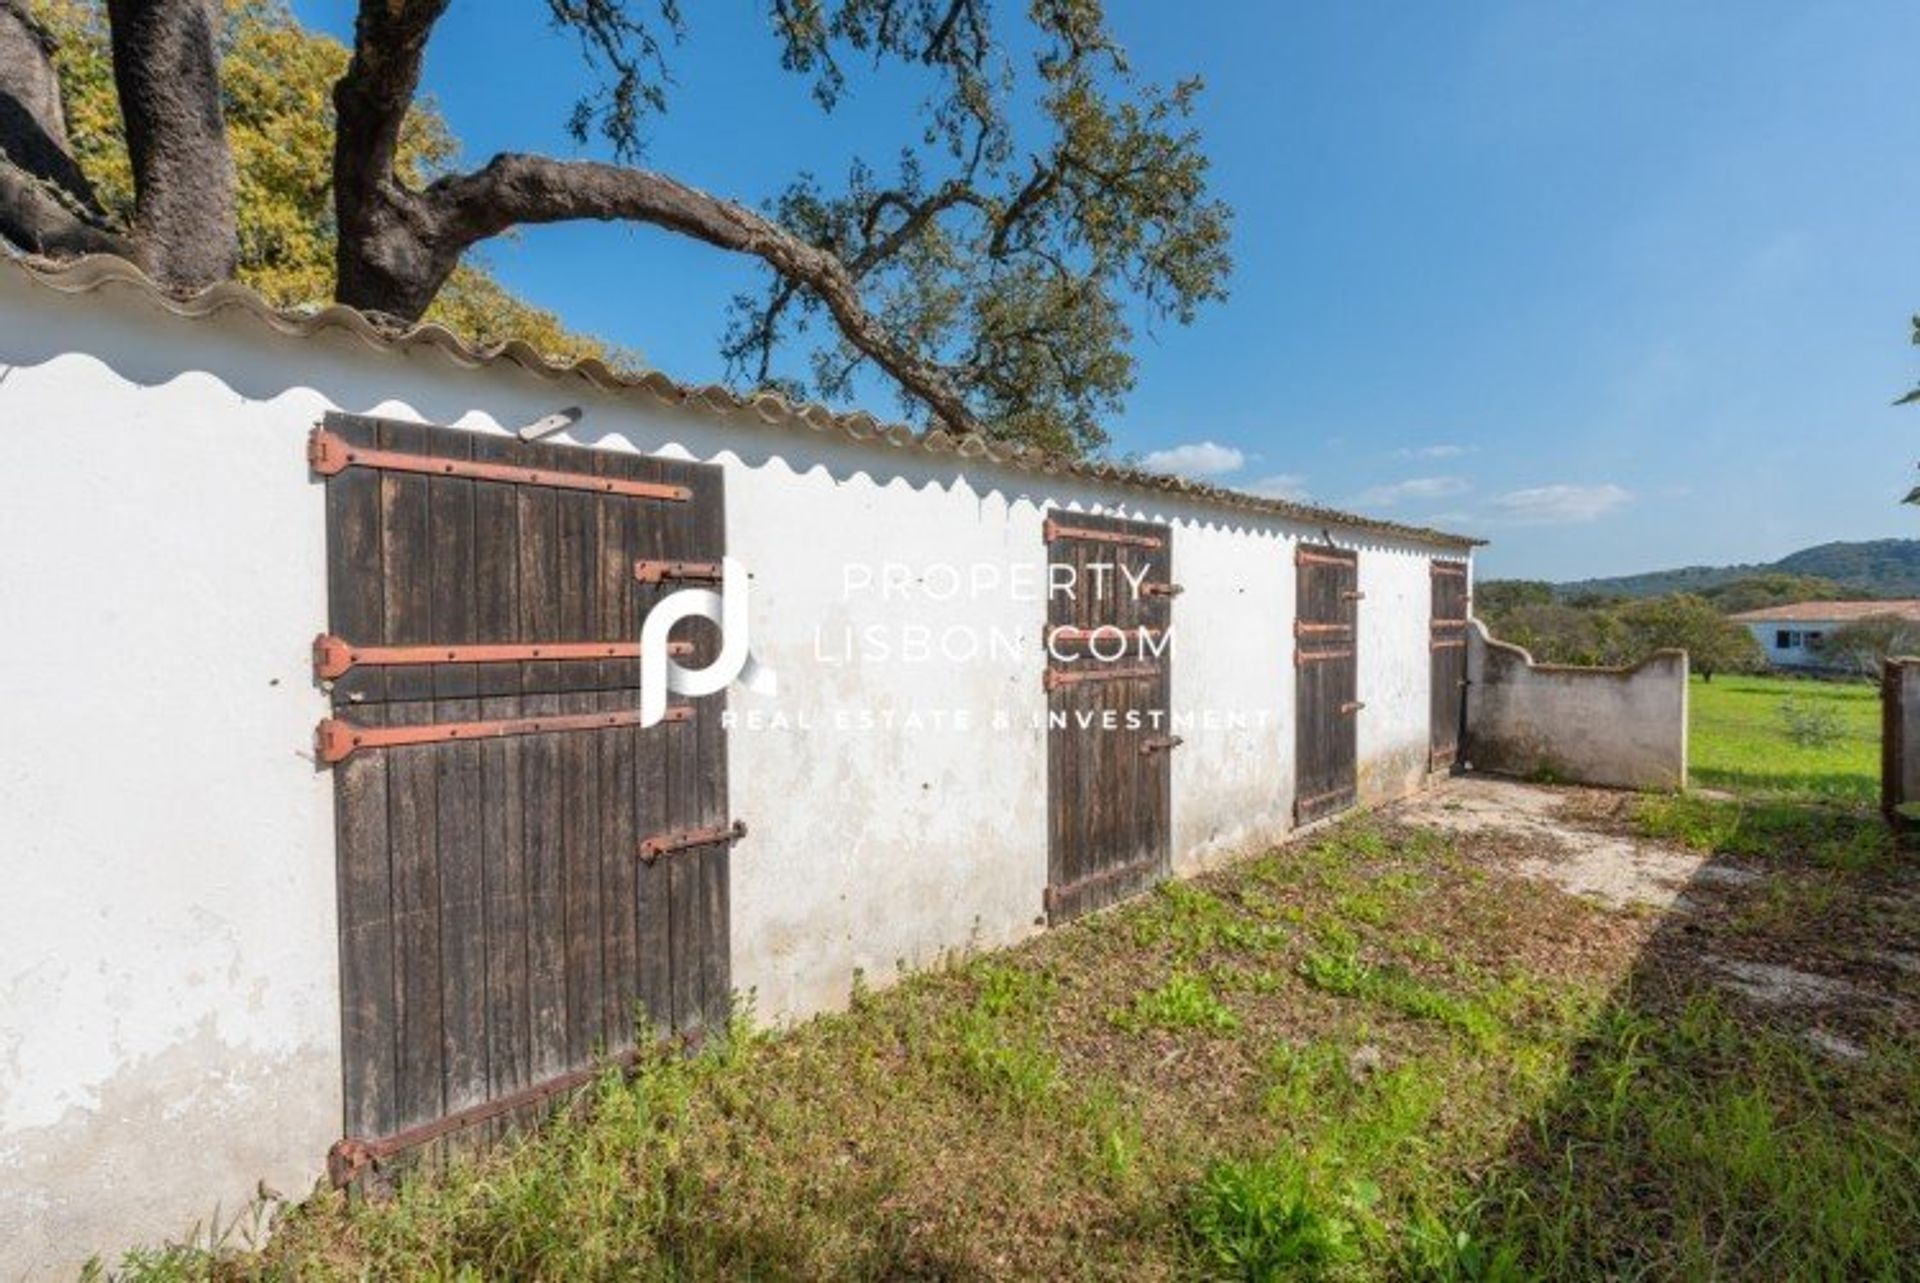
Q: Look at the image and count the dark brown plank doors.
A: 4